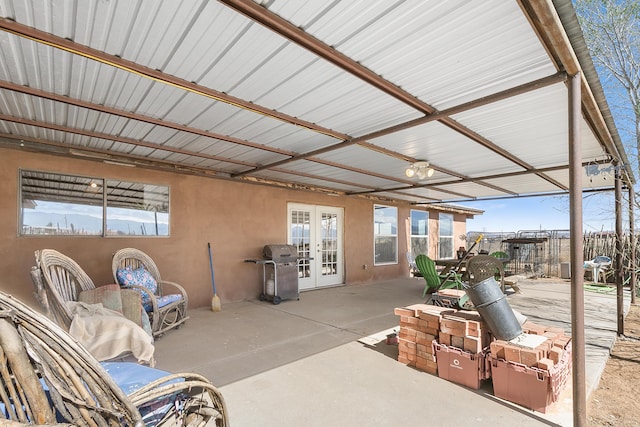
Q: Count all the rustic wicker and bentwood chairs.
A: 3